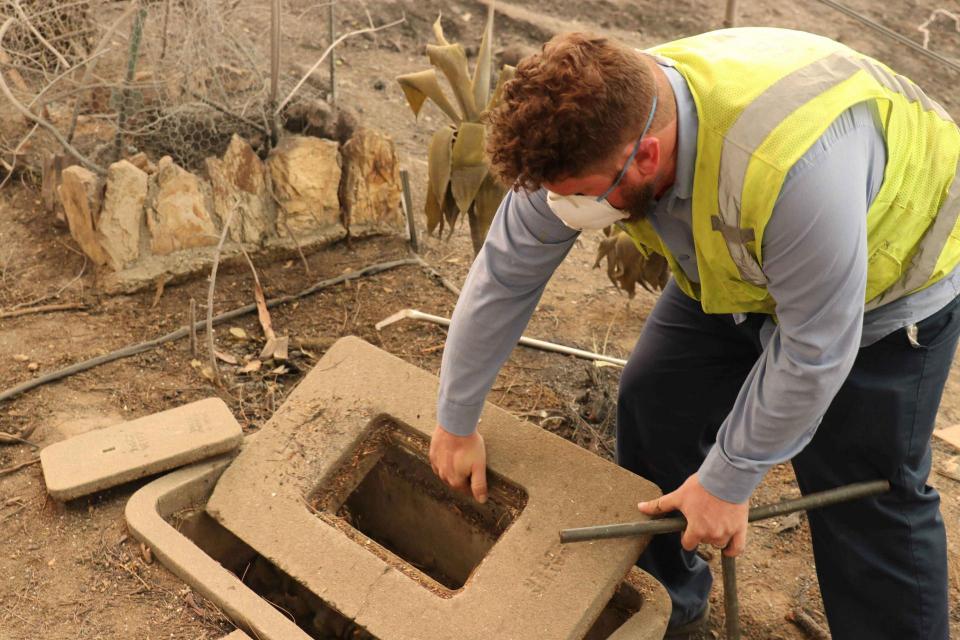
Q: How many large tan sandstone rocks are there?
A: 6